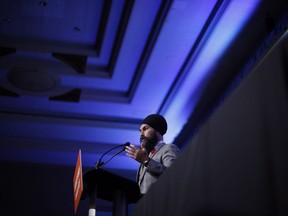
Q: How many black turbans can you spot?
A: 1